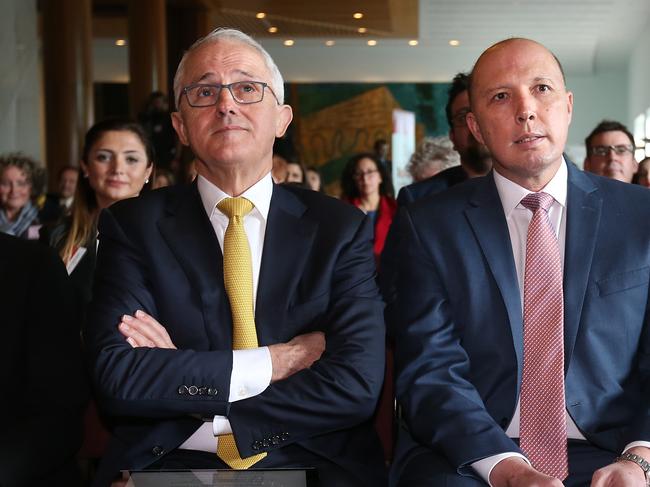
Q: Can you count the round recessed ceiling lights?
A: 10